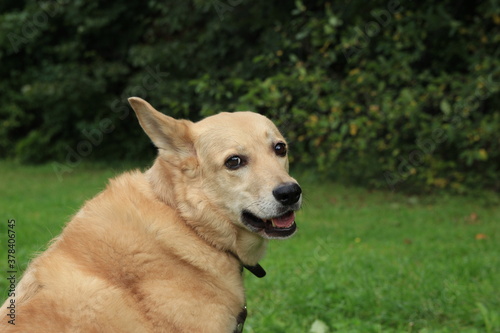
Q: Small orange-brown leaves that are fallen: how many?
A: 2